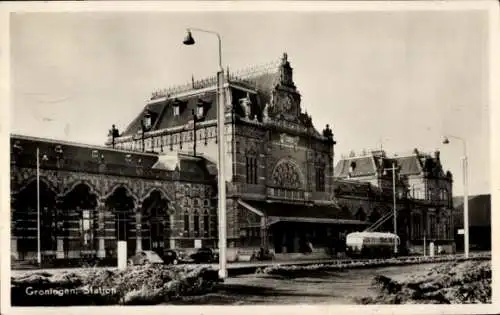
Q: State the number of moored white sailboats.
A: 0